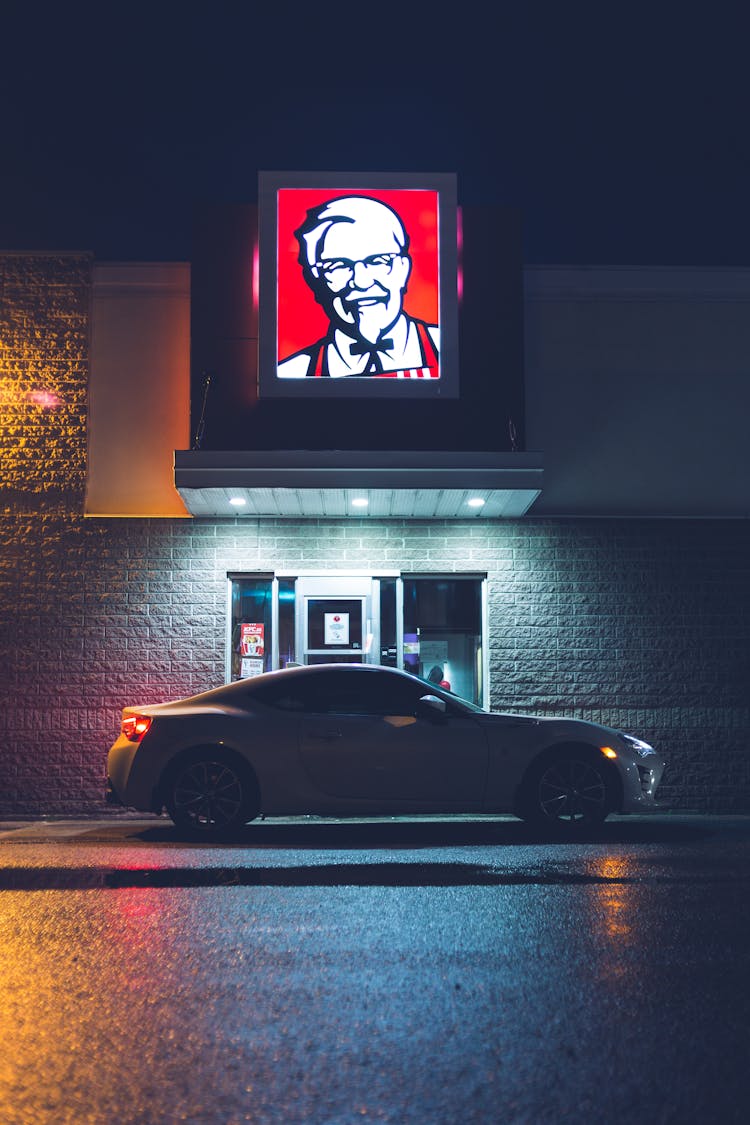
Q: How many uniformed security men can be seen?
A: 0